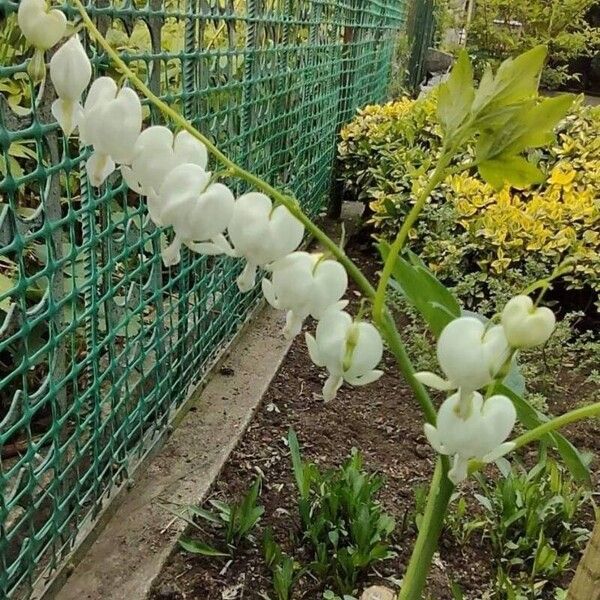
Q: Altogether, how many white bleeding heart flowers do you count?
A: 11